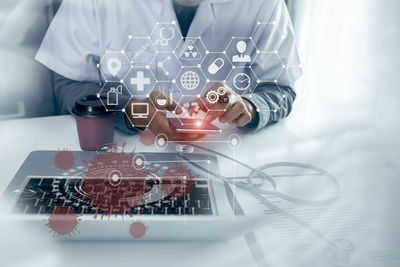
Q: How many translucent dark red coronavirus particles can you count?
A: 6